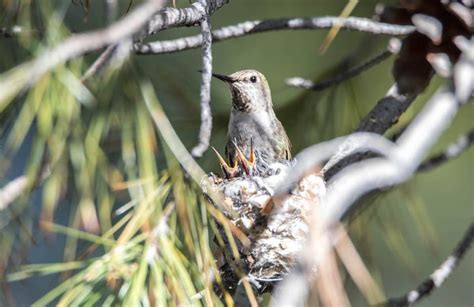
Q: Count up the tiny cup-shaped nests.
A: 1